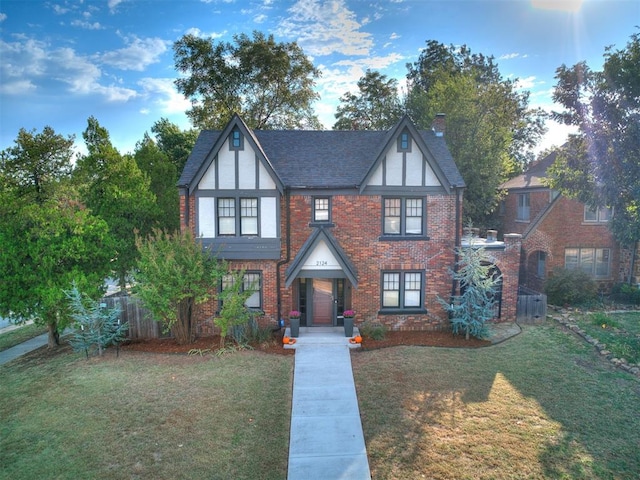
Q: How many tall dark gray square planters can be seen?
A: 2